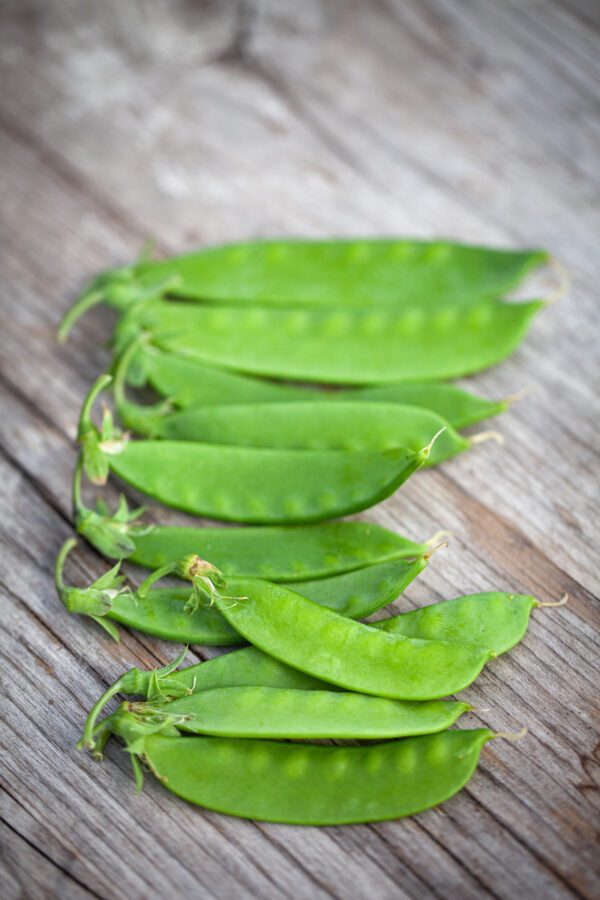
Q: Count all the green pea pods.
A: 11